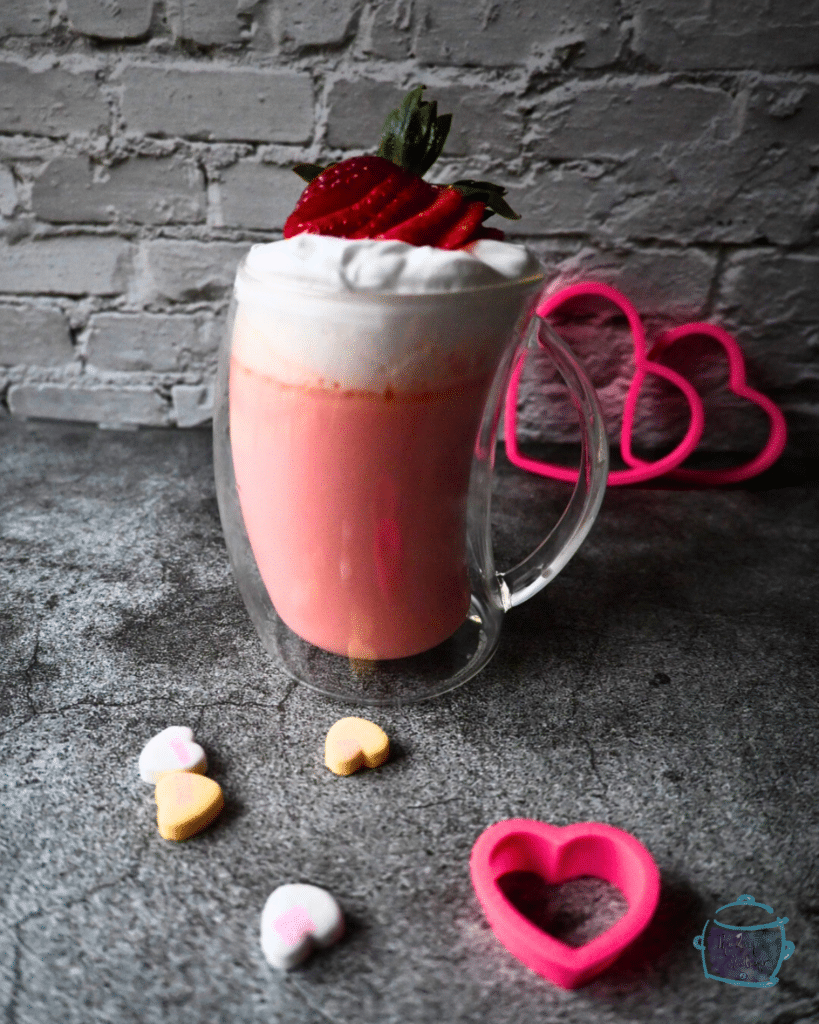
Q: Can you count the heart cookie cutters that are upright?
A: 2